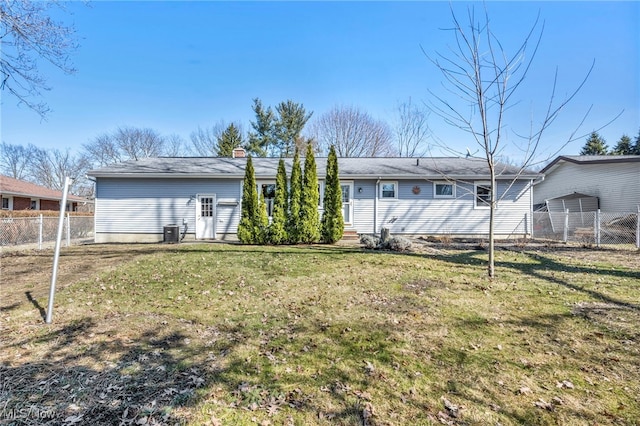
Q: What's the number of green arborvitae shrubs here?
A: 6